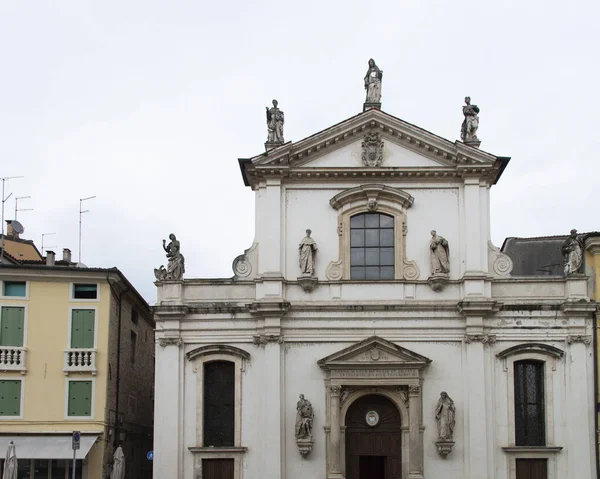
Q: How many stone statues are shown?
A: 9